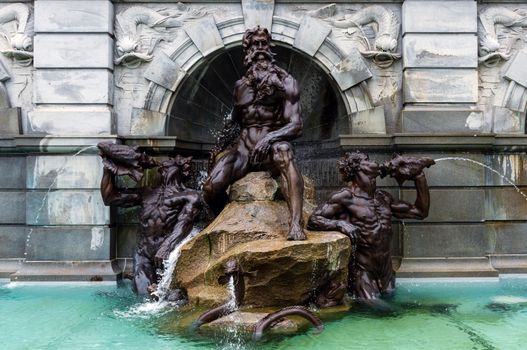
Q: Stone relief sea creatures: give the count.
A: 4